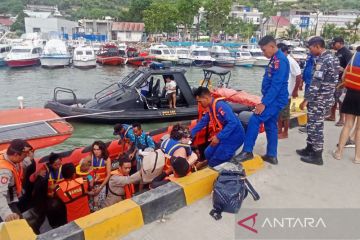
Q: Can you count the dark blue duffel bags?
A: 1